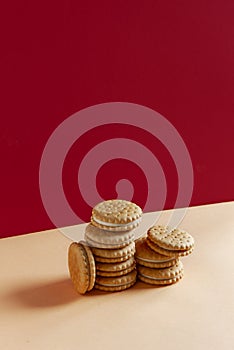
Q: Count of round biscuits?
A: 9